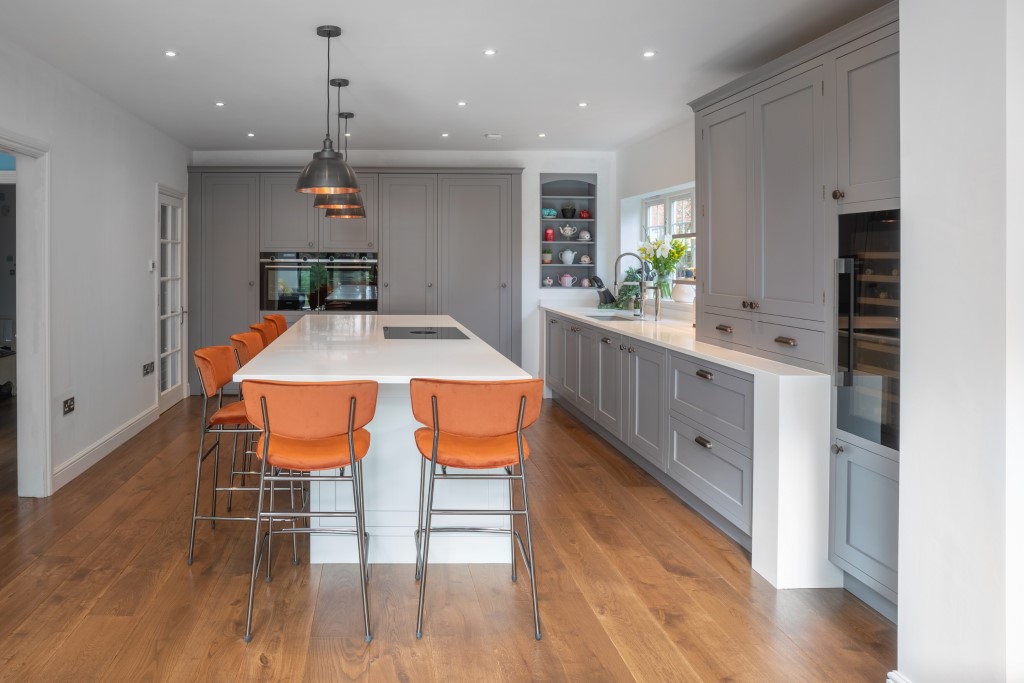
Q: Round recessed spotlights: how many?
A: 10